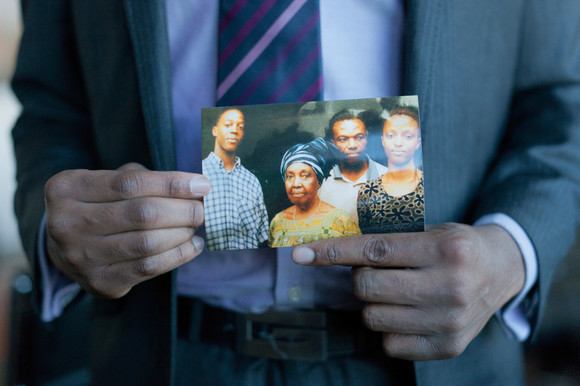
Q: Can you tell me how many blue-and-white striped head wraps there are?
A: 1